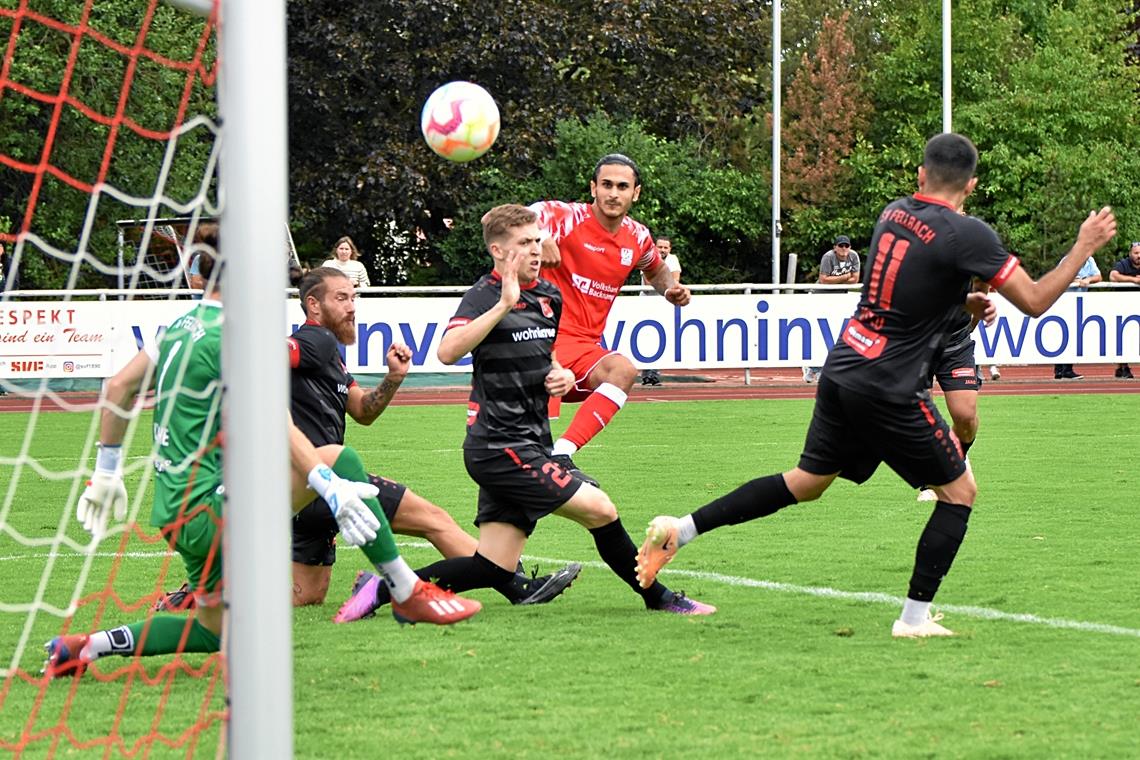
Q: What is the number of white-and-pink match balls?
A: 1